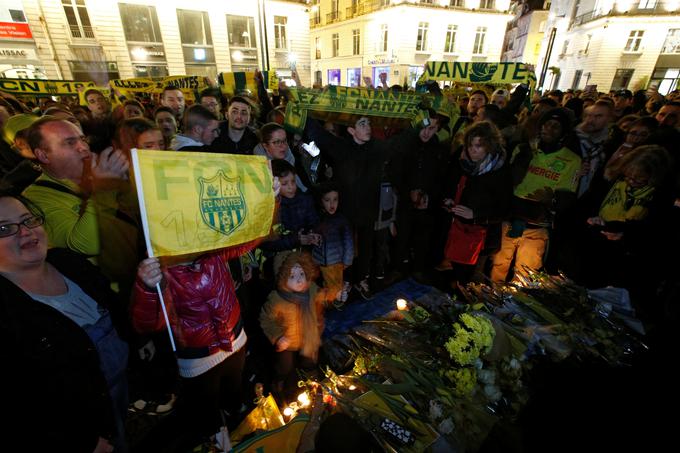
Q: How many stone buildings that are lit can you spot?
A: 3